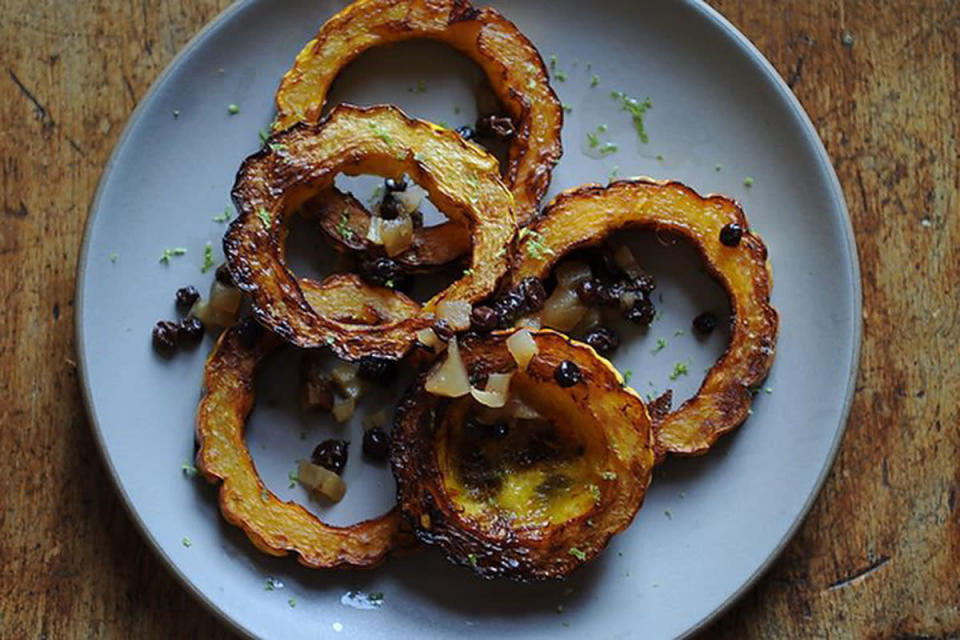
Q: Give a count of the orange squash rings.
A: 5